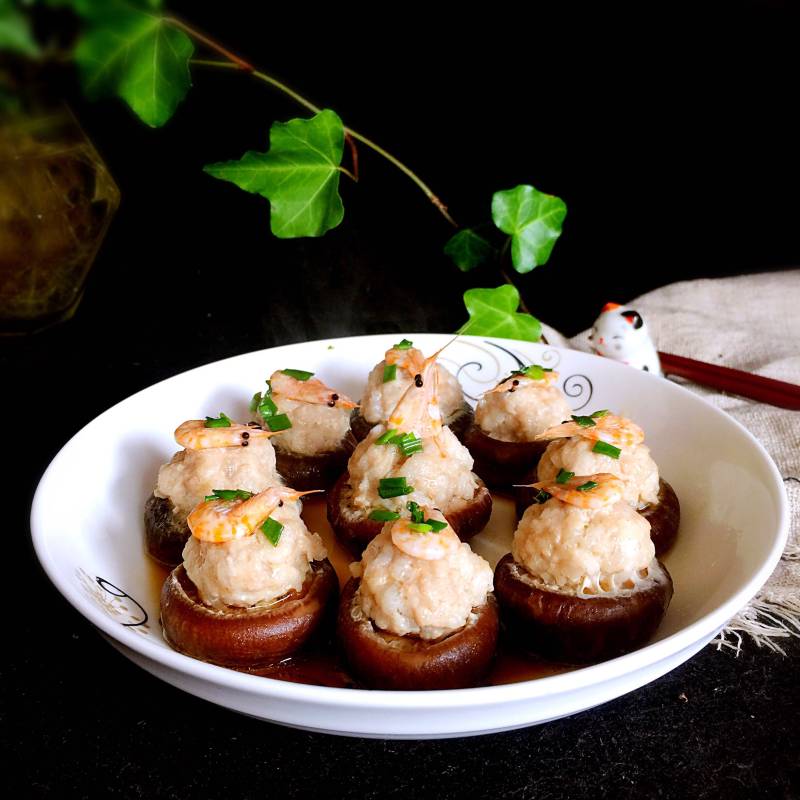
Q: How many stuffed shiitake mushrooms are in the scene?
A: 9